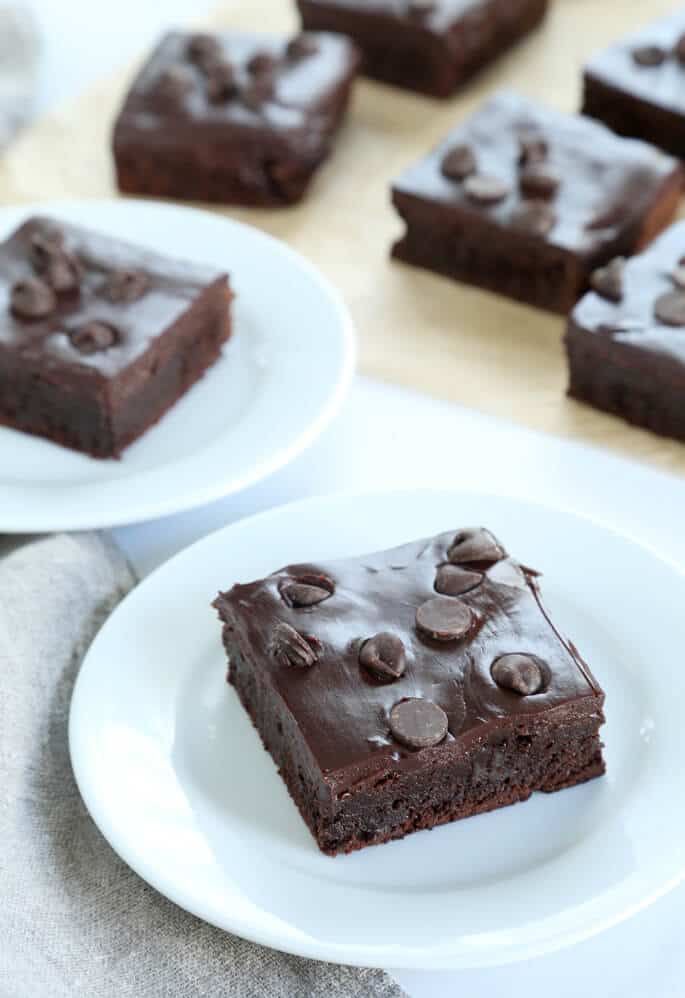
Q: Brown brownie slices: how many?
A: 7